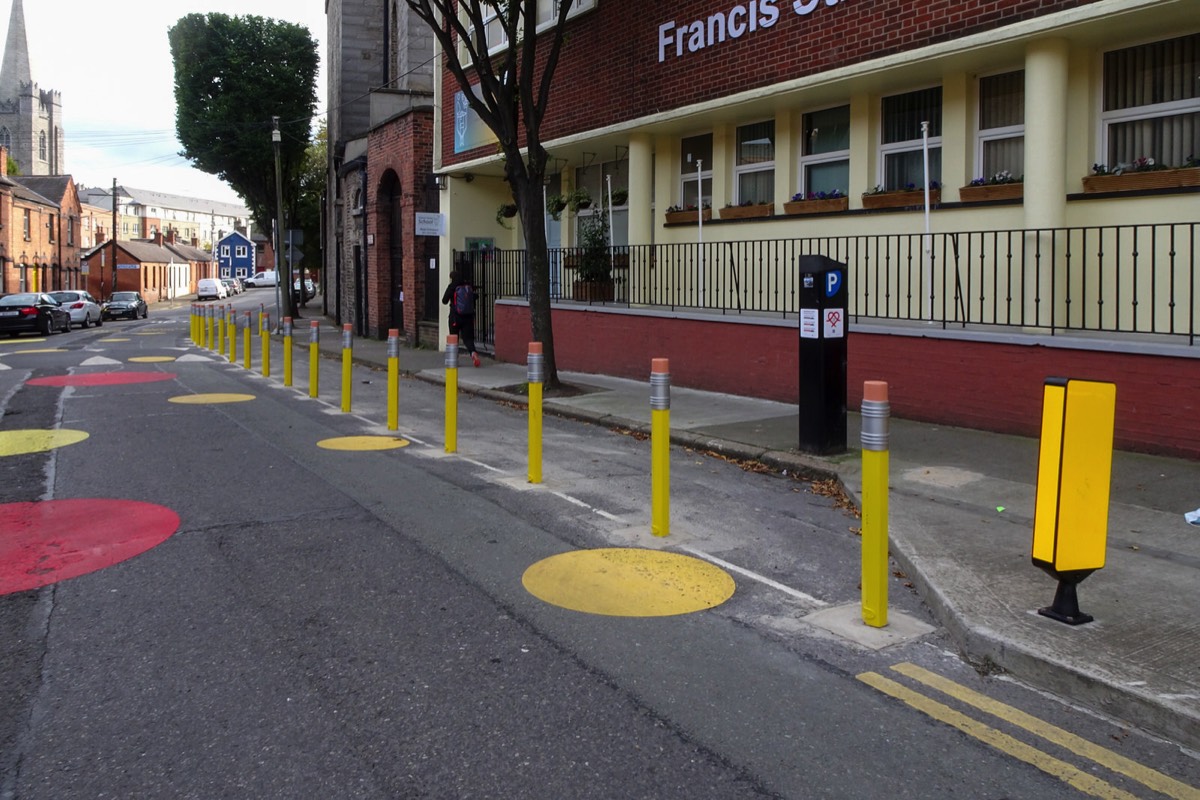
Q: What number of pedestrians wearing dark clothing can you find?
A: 1